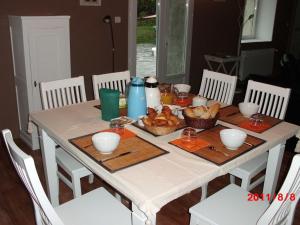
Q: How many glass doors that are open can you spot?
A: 1